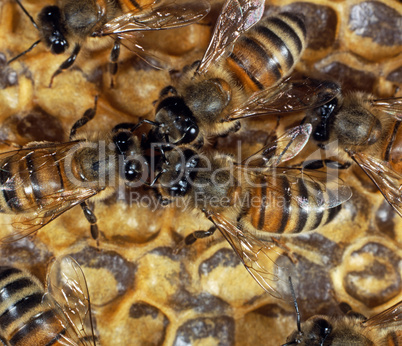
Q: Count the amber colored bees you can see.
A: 7